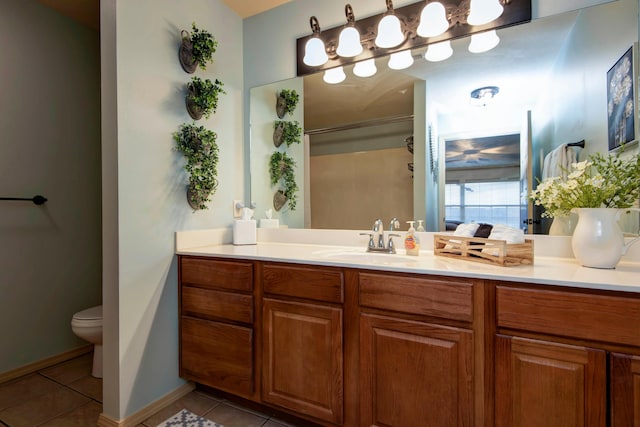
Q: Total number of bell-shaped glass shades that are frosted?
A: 5